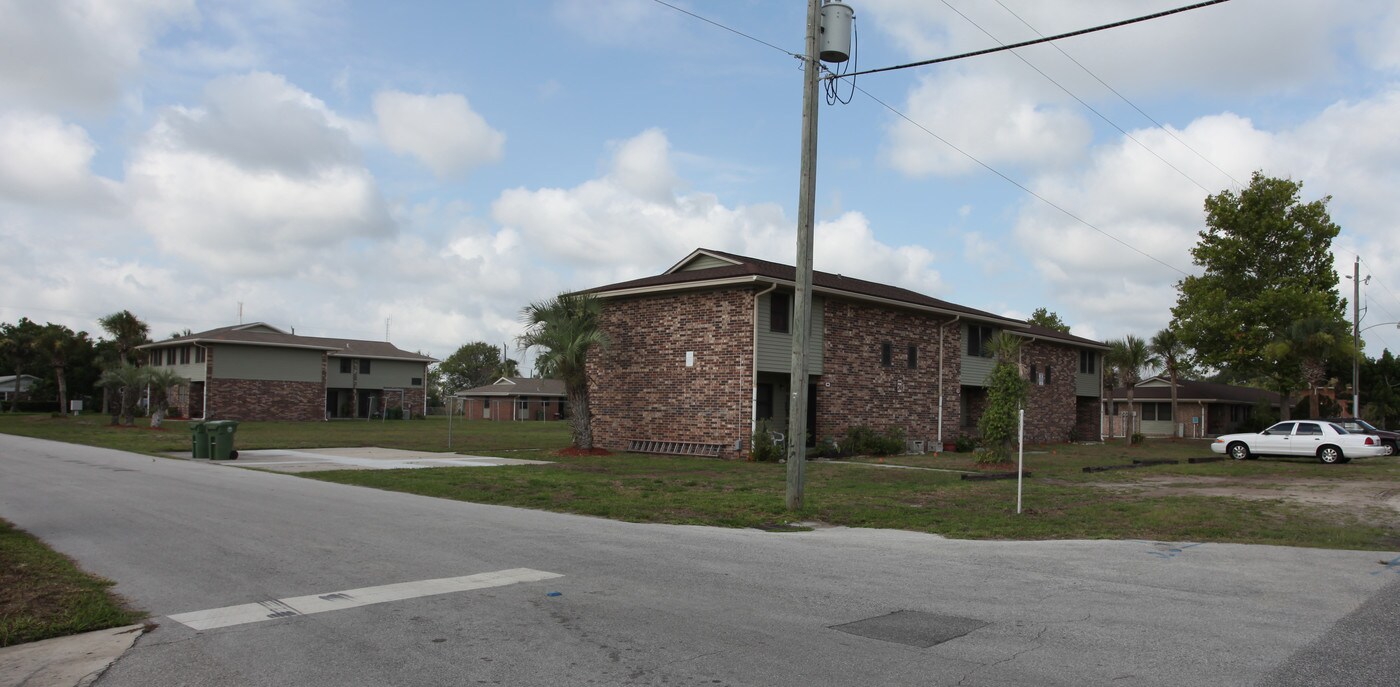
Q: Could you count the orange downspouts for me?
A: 0